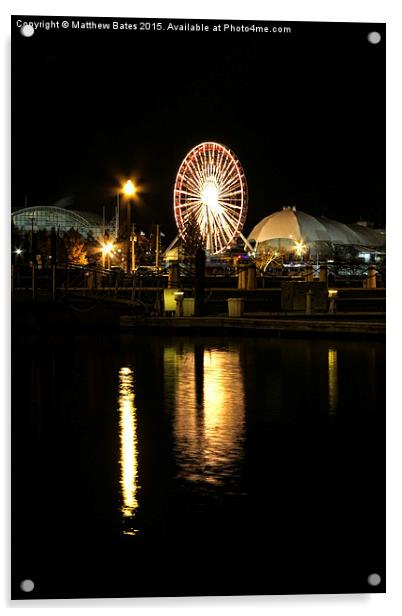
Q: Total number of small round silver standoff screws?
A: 4